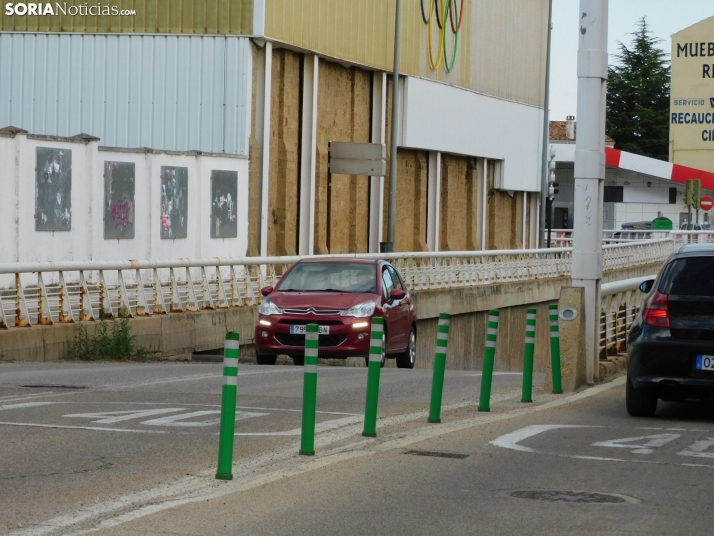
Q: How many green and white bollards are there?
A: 7